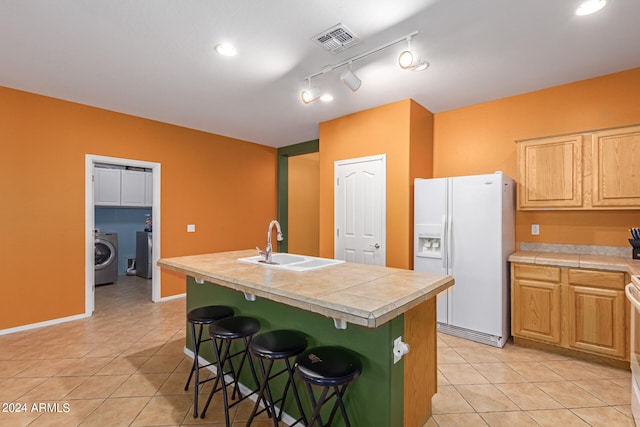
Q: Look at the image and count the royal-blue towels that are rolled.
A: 0